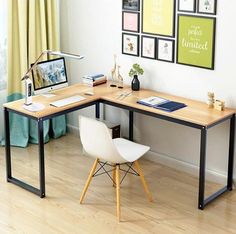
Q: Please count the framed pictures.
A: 9